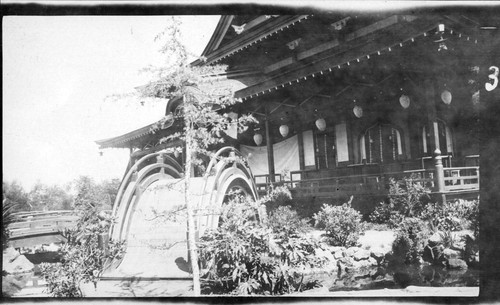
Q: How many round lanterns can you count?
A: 6